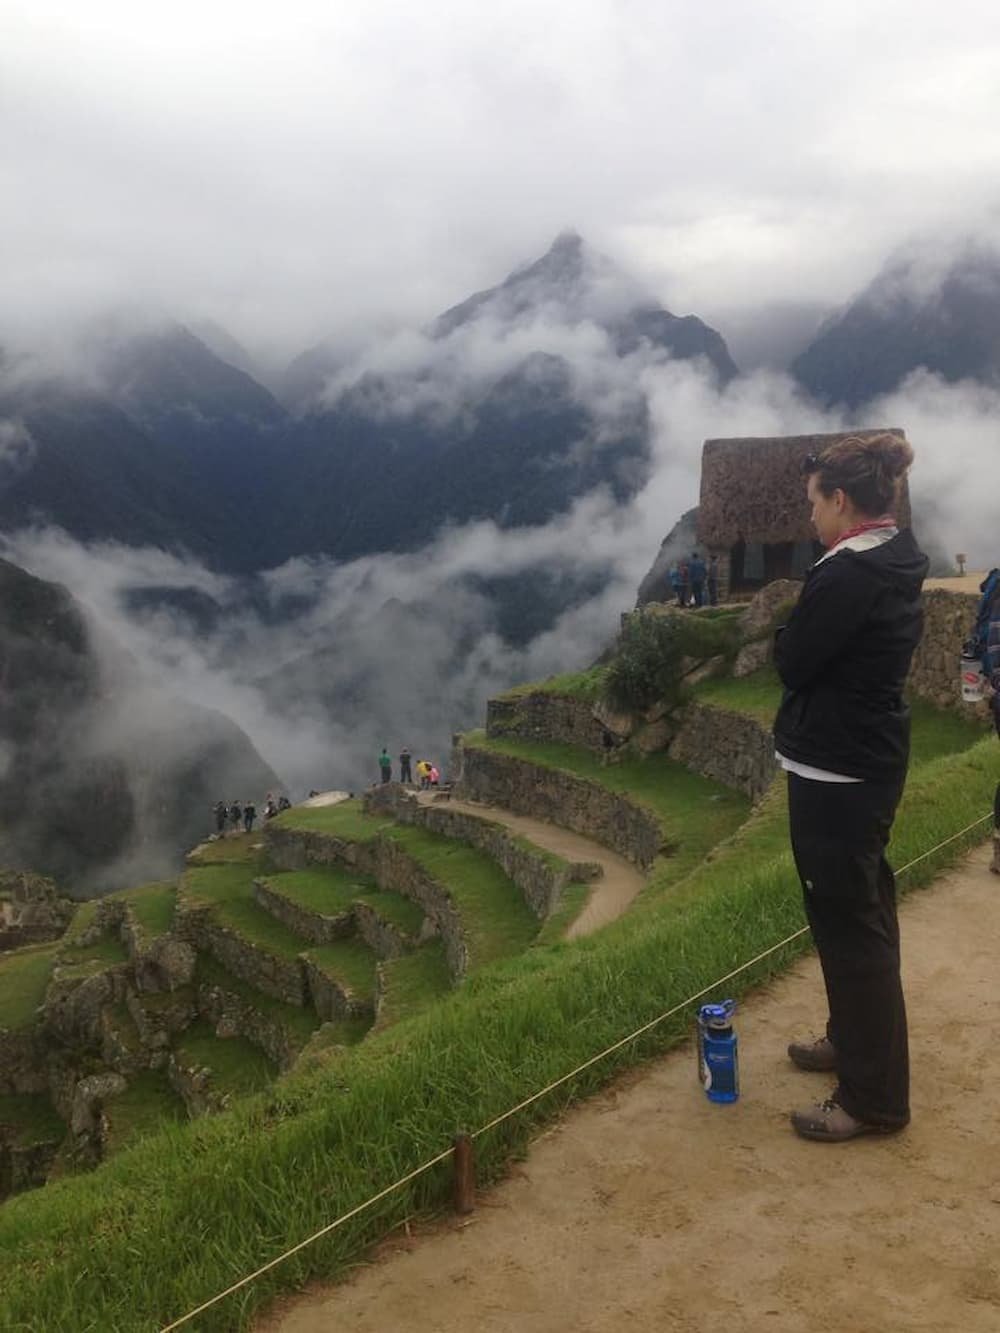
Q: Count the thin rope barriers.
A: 1